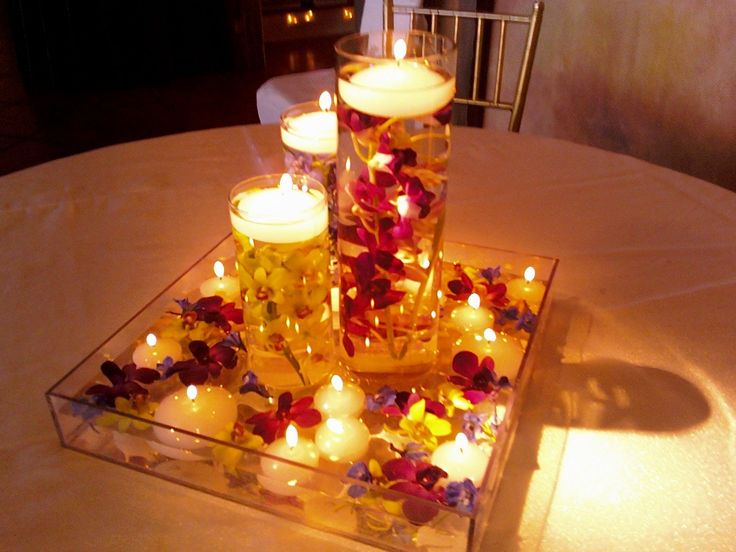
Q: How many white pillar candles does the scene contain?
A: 3